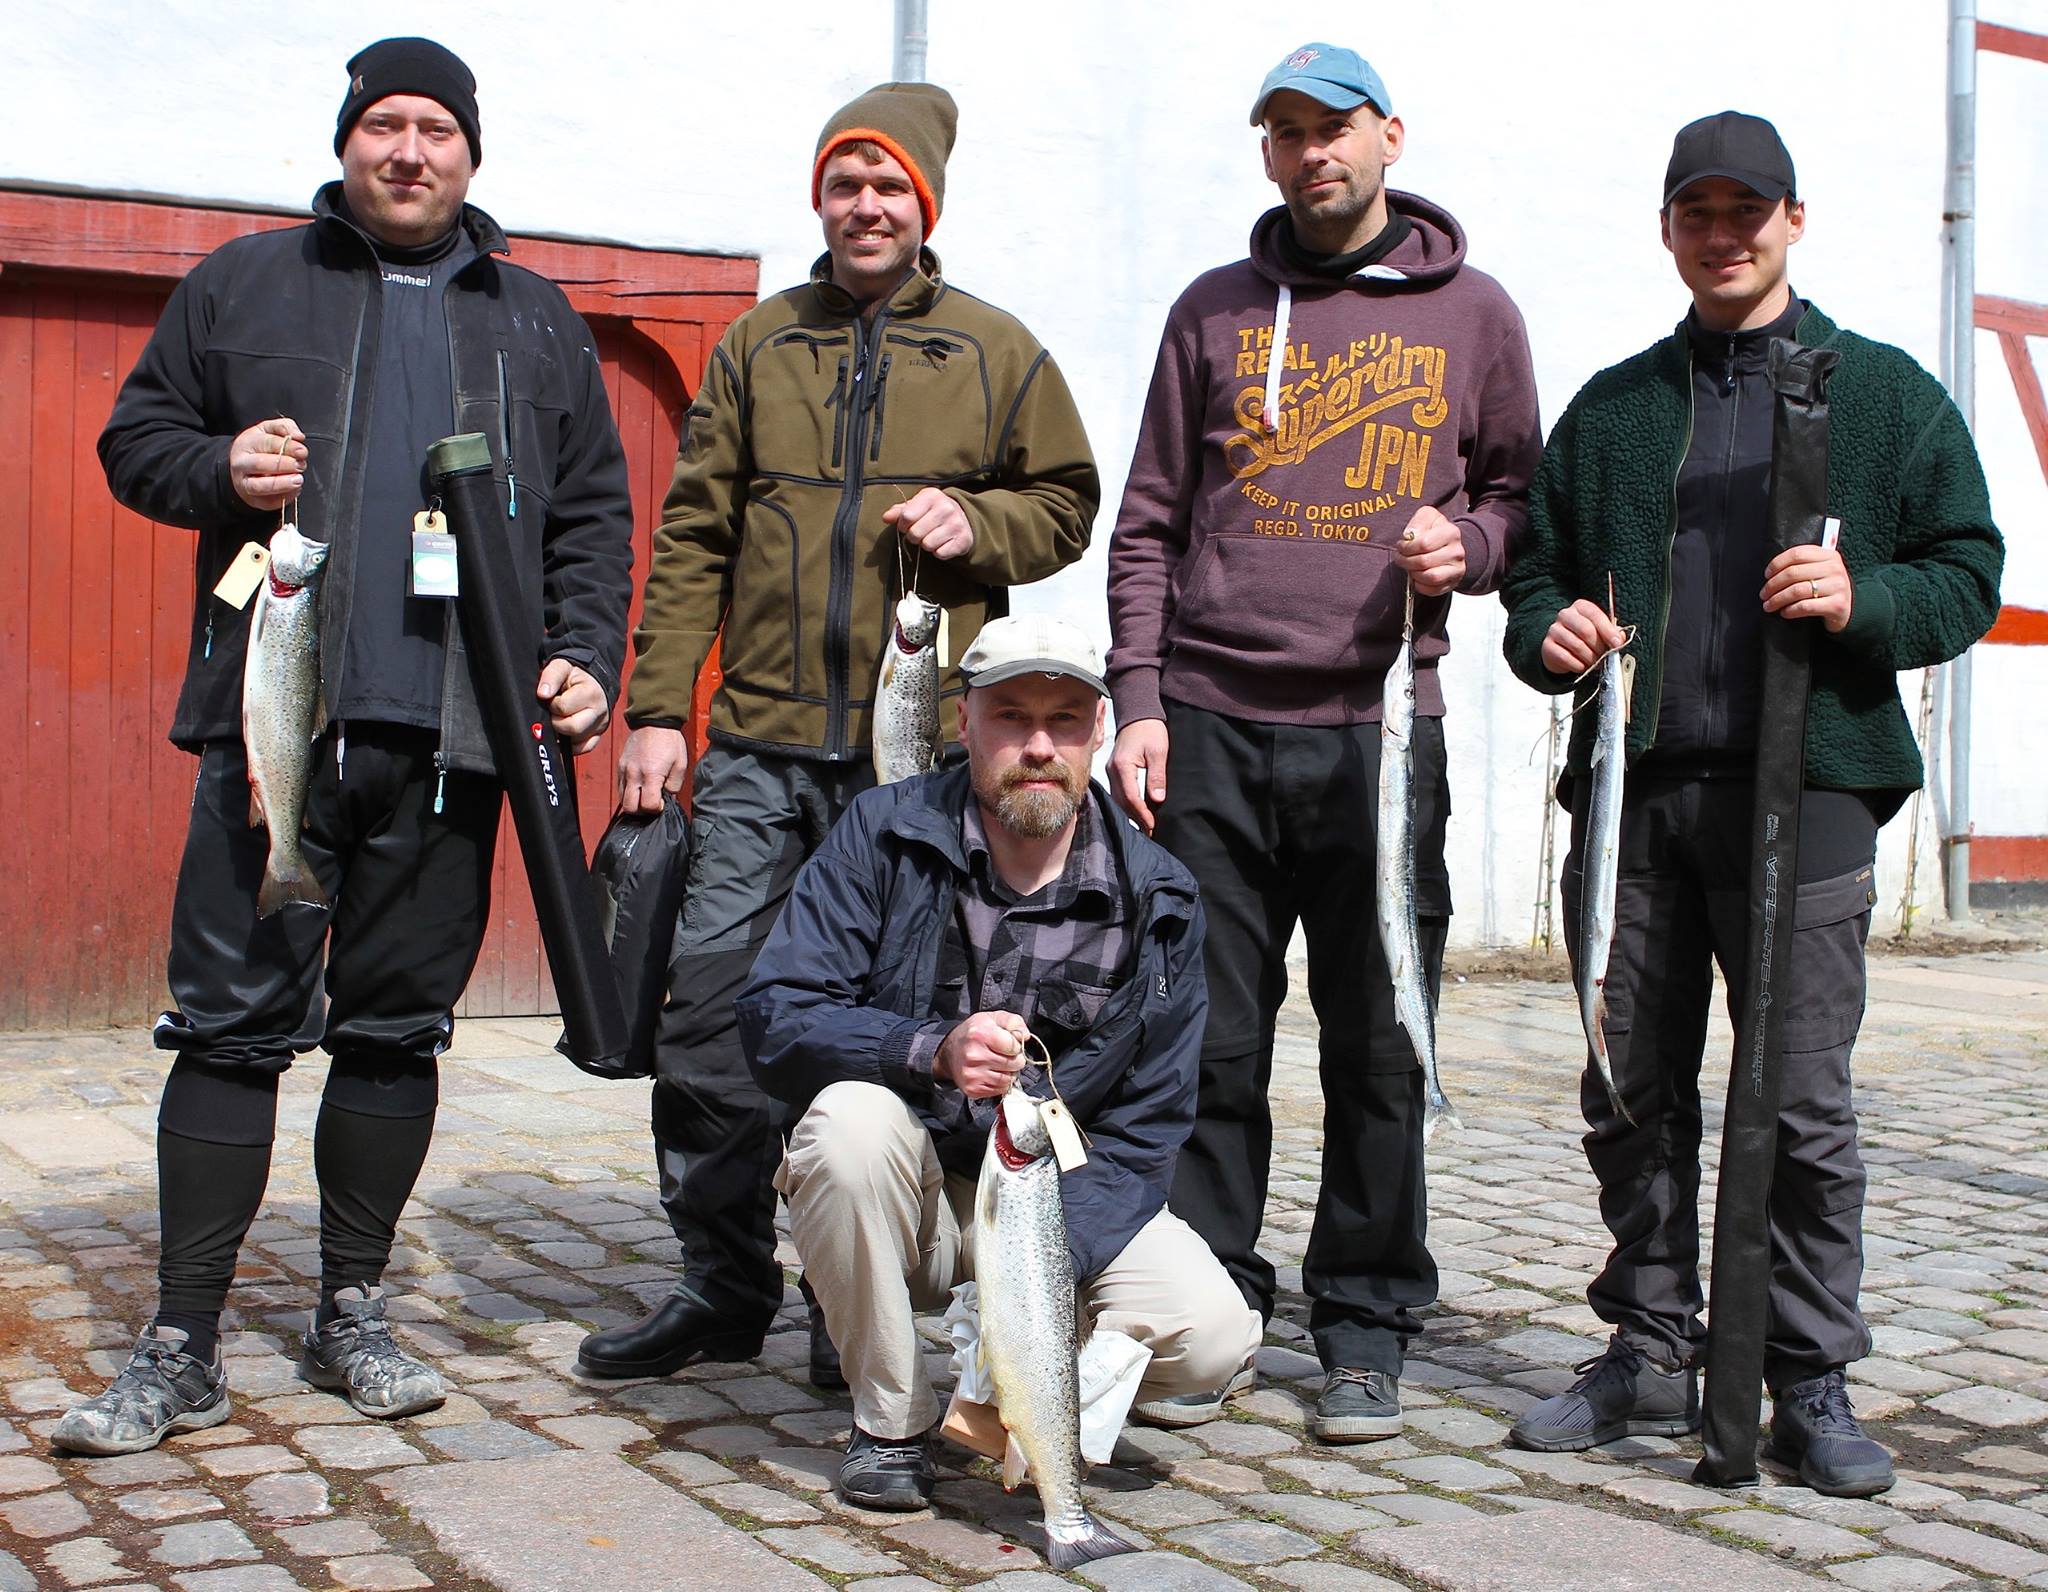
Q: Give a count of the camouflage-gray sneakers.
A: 2